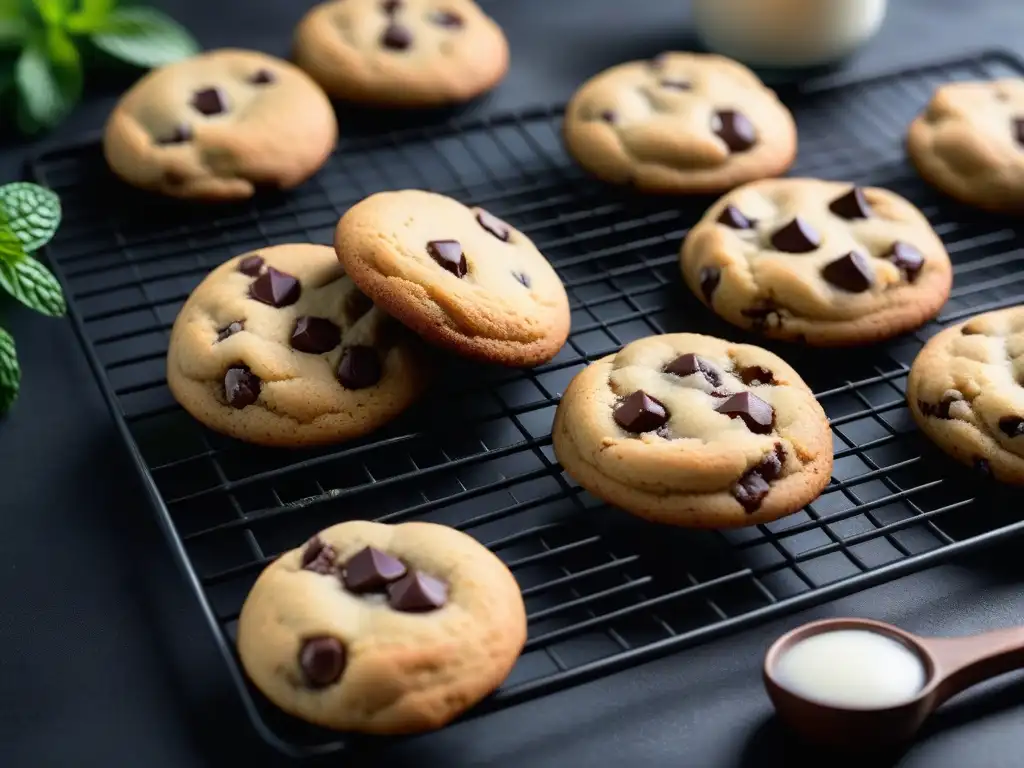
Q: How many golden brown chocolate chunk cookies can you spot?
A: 10